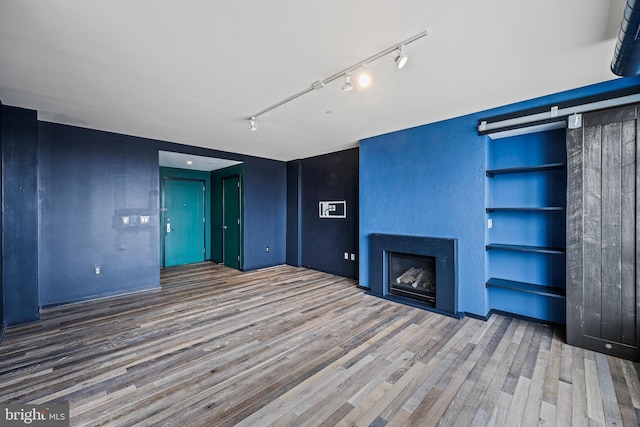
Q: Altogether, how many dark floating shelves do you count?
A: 4